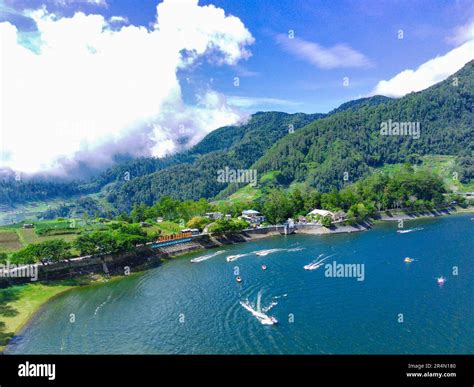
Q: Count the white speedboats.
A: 6